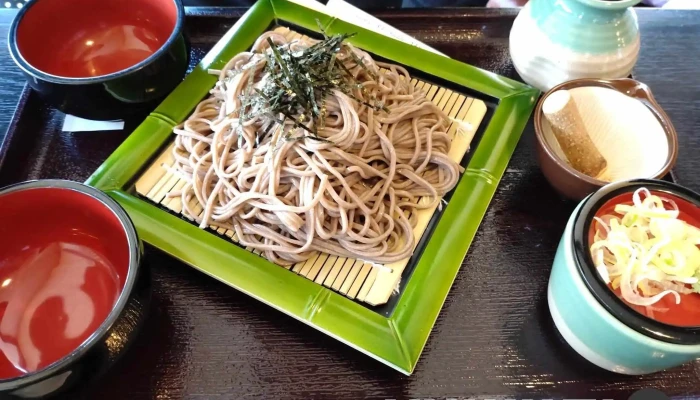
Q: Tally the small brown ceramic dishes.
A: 1